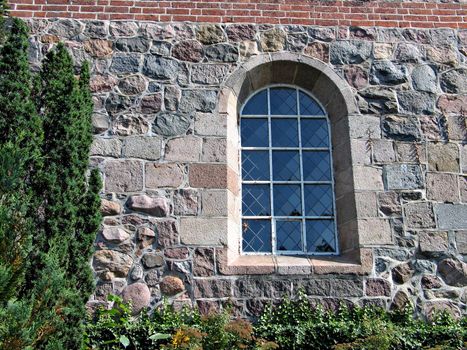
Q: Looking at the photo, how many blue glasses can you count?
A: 15